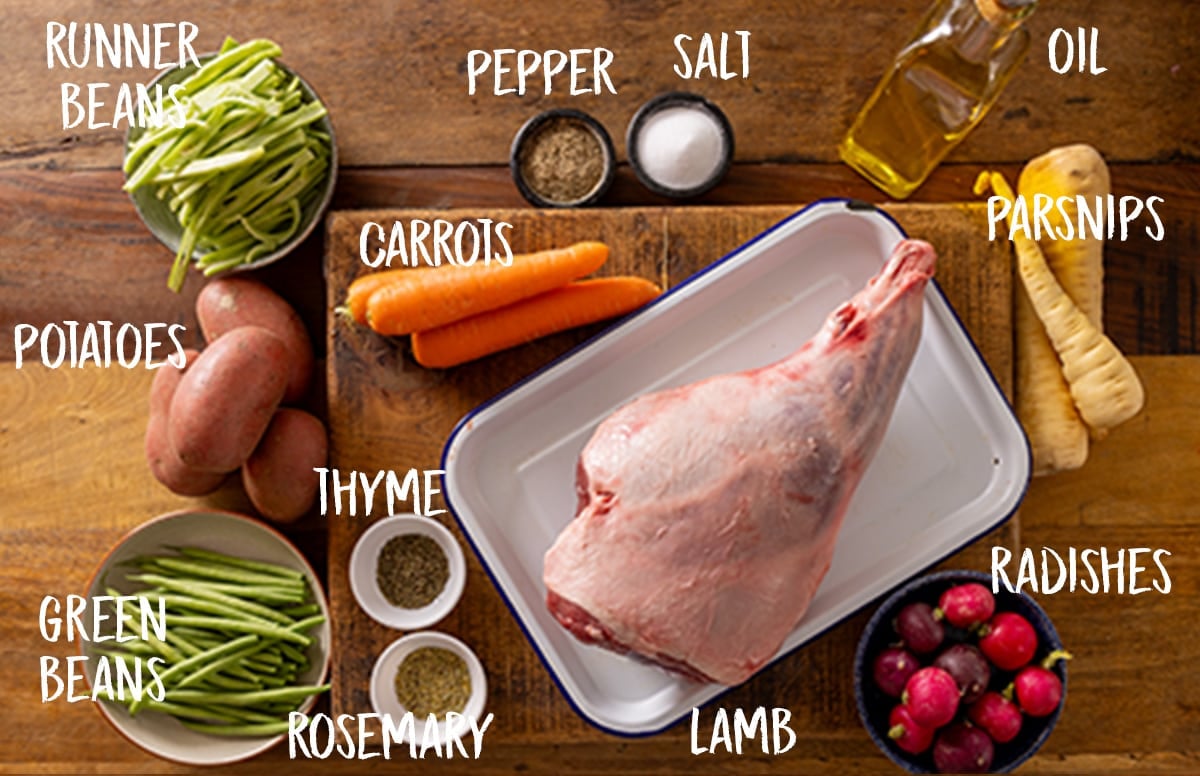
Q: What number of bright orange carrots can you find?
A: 3